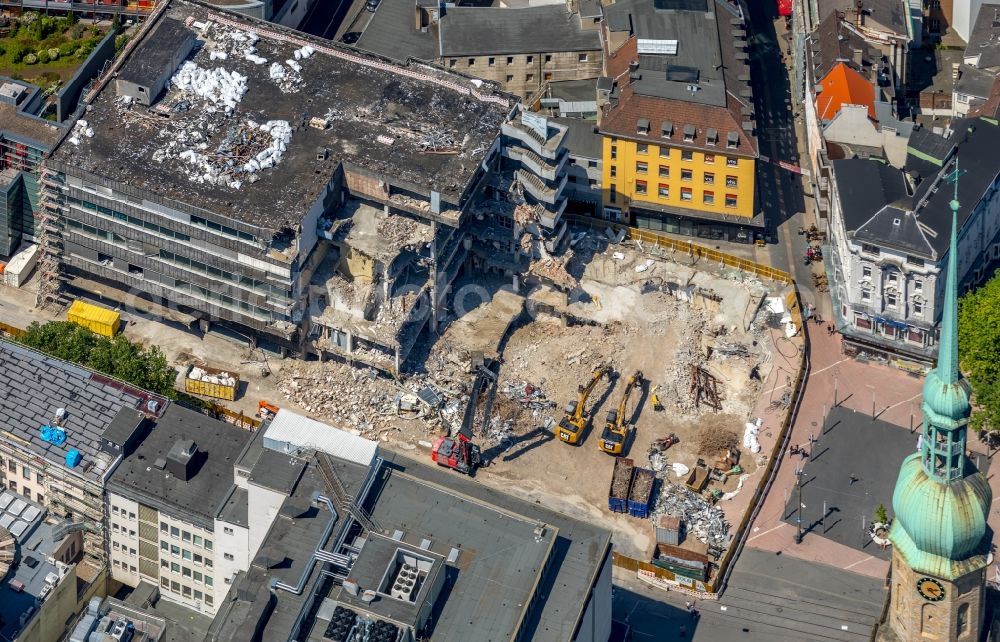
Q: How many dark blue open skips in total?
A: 2